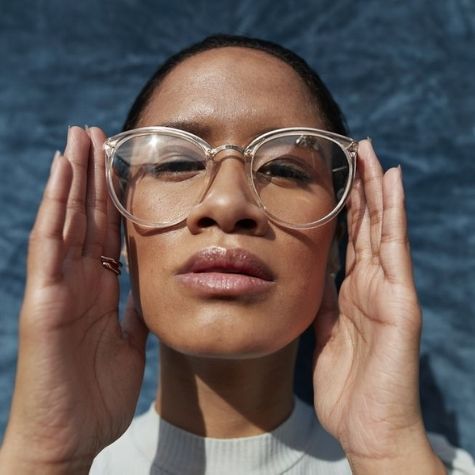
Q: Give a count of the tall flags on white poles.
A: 0